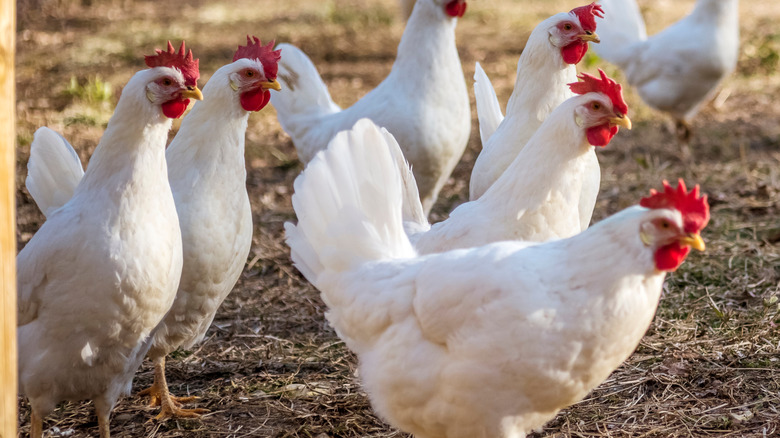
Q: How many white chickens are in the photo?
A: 7